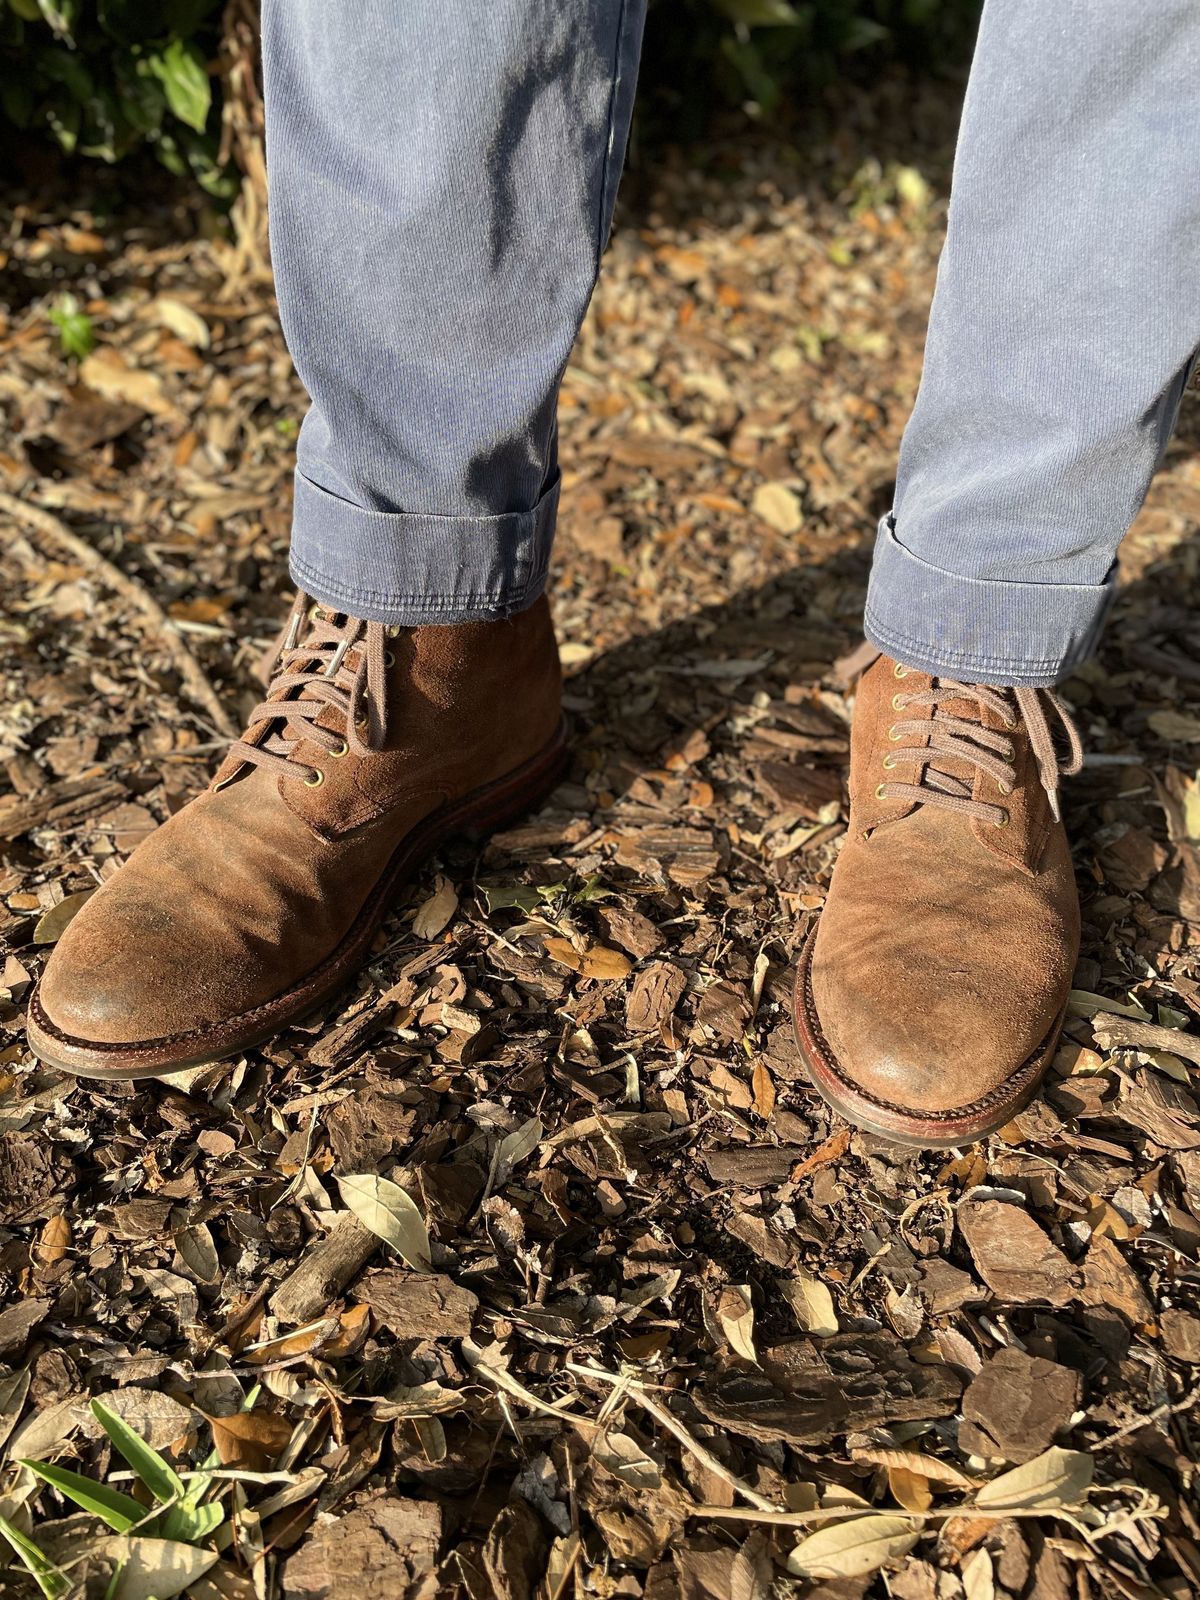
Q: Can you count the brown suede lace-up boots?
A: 2